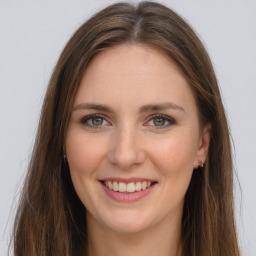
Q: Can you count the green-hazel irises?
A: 2